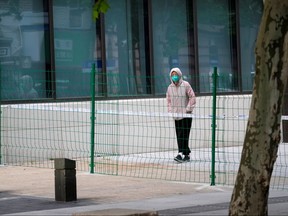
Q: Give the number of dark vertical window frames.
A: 5